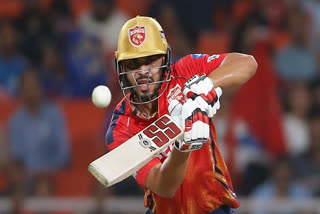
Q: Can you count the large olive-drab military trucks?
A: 0